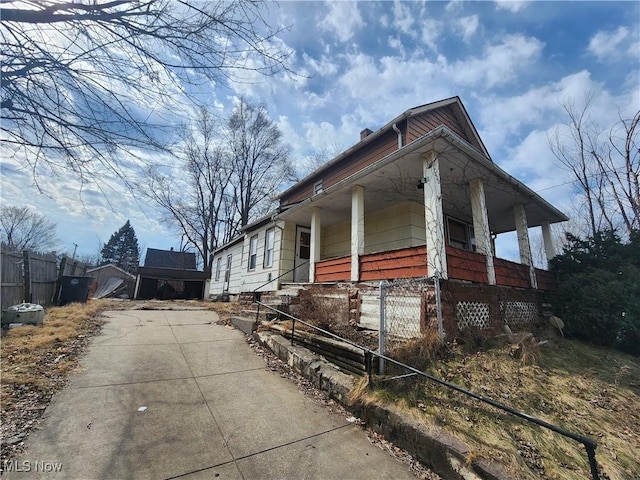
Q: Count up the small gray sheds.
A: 1